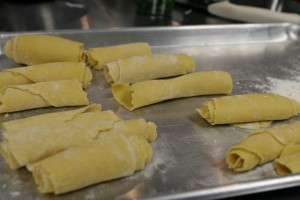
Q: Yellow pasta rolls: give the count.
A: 12